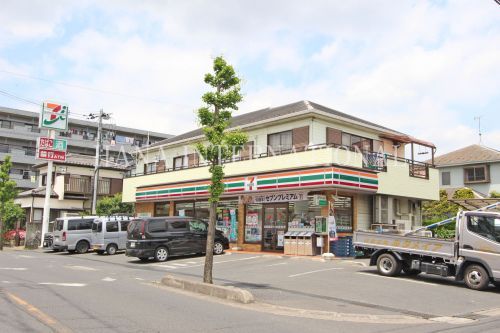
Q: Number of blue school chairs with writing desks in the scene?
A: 0